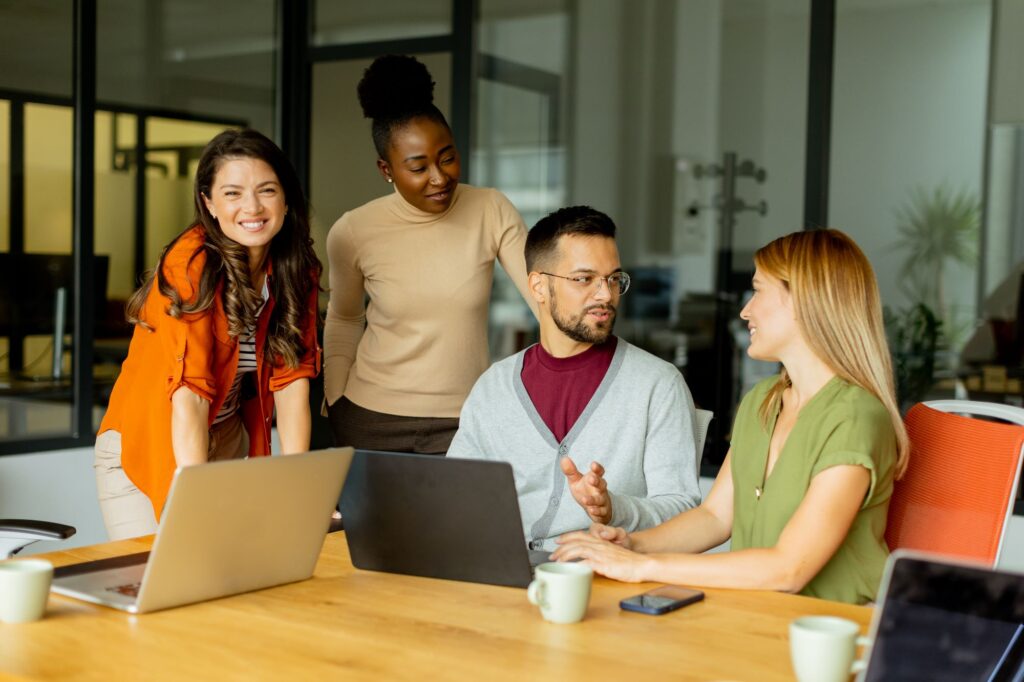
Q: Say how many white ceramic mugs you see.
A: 3